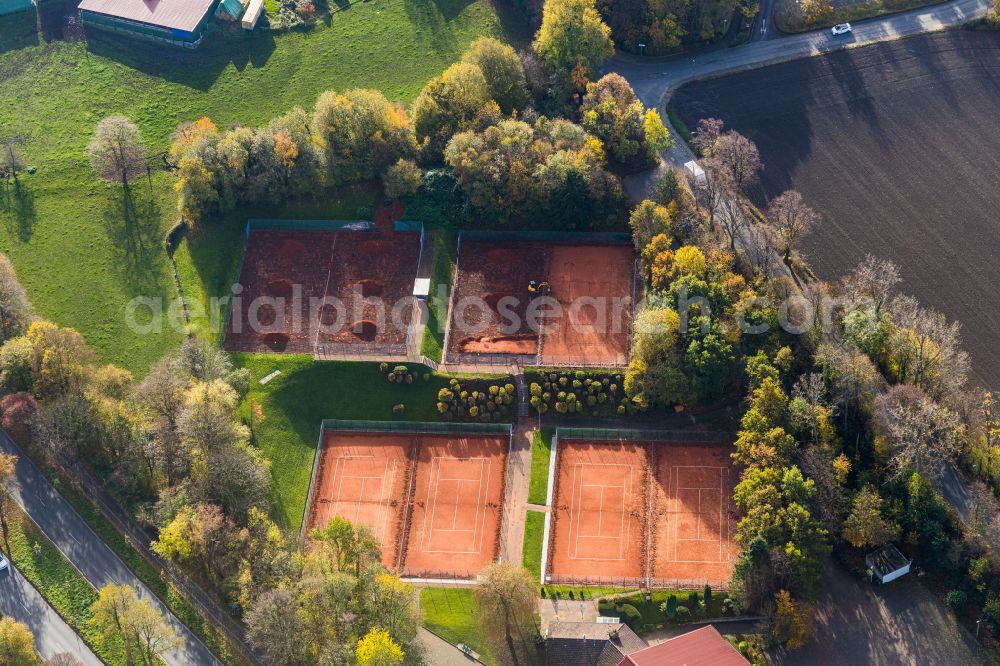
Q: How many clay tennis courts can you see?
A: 8